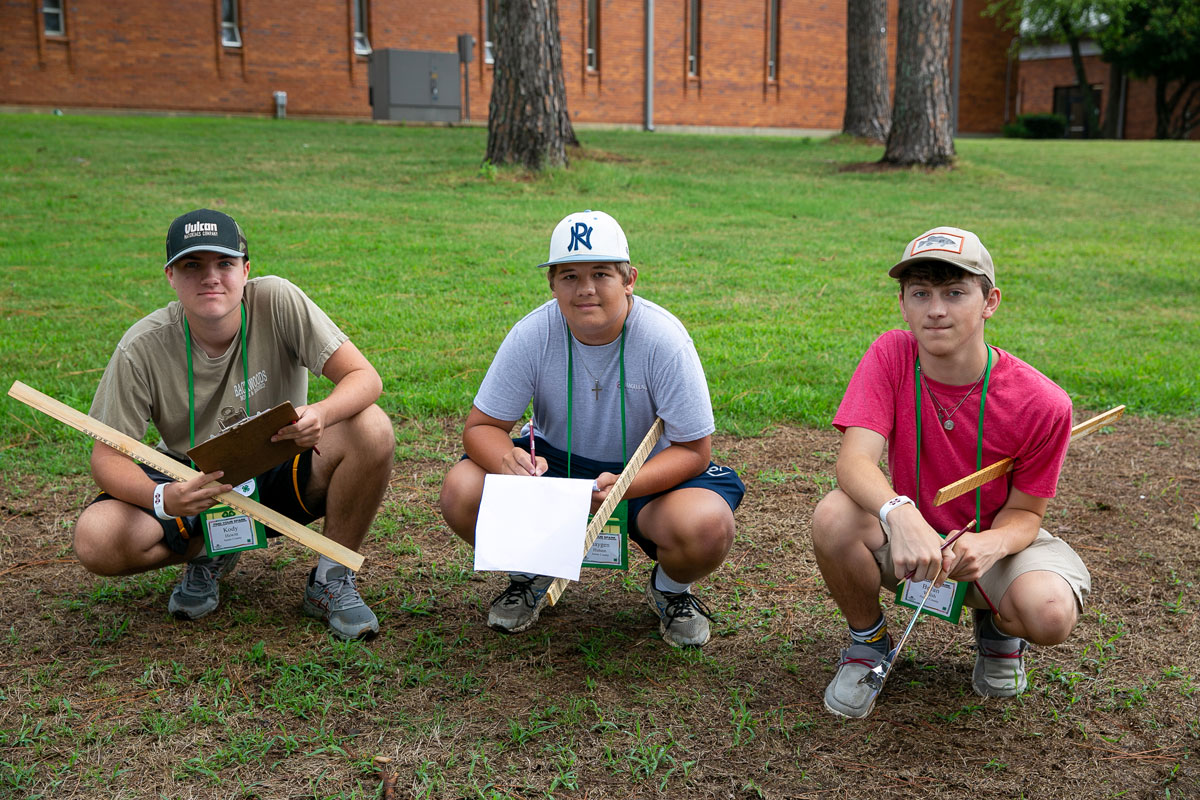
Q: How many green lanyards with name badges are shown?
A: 3